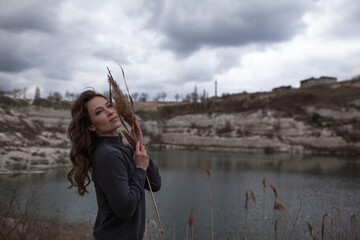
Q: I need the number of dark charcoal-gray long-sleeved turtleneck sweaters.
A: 1